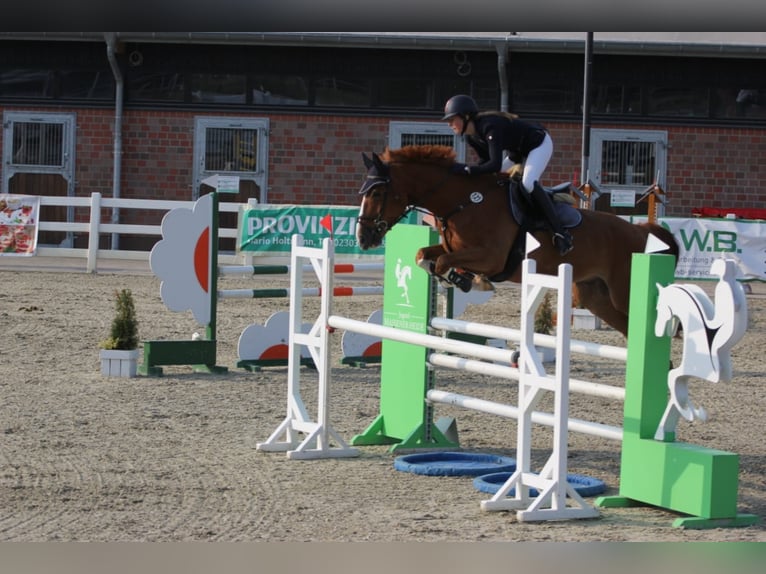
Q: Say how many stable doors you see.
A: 4